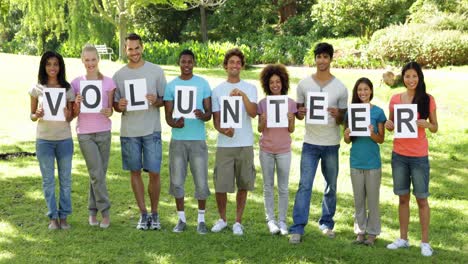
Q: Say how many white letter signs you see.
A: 9